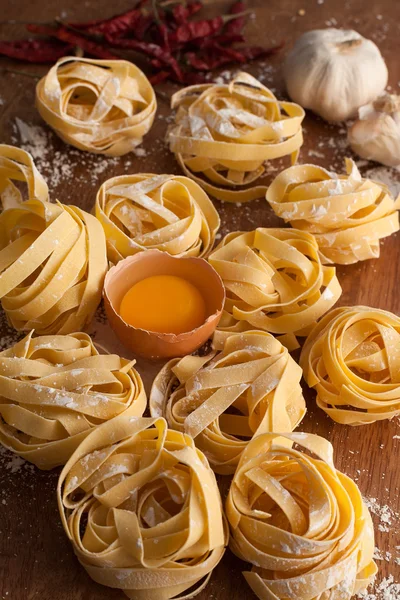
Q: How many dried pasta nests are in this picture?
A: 12